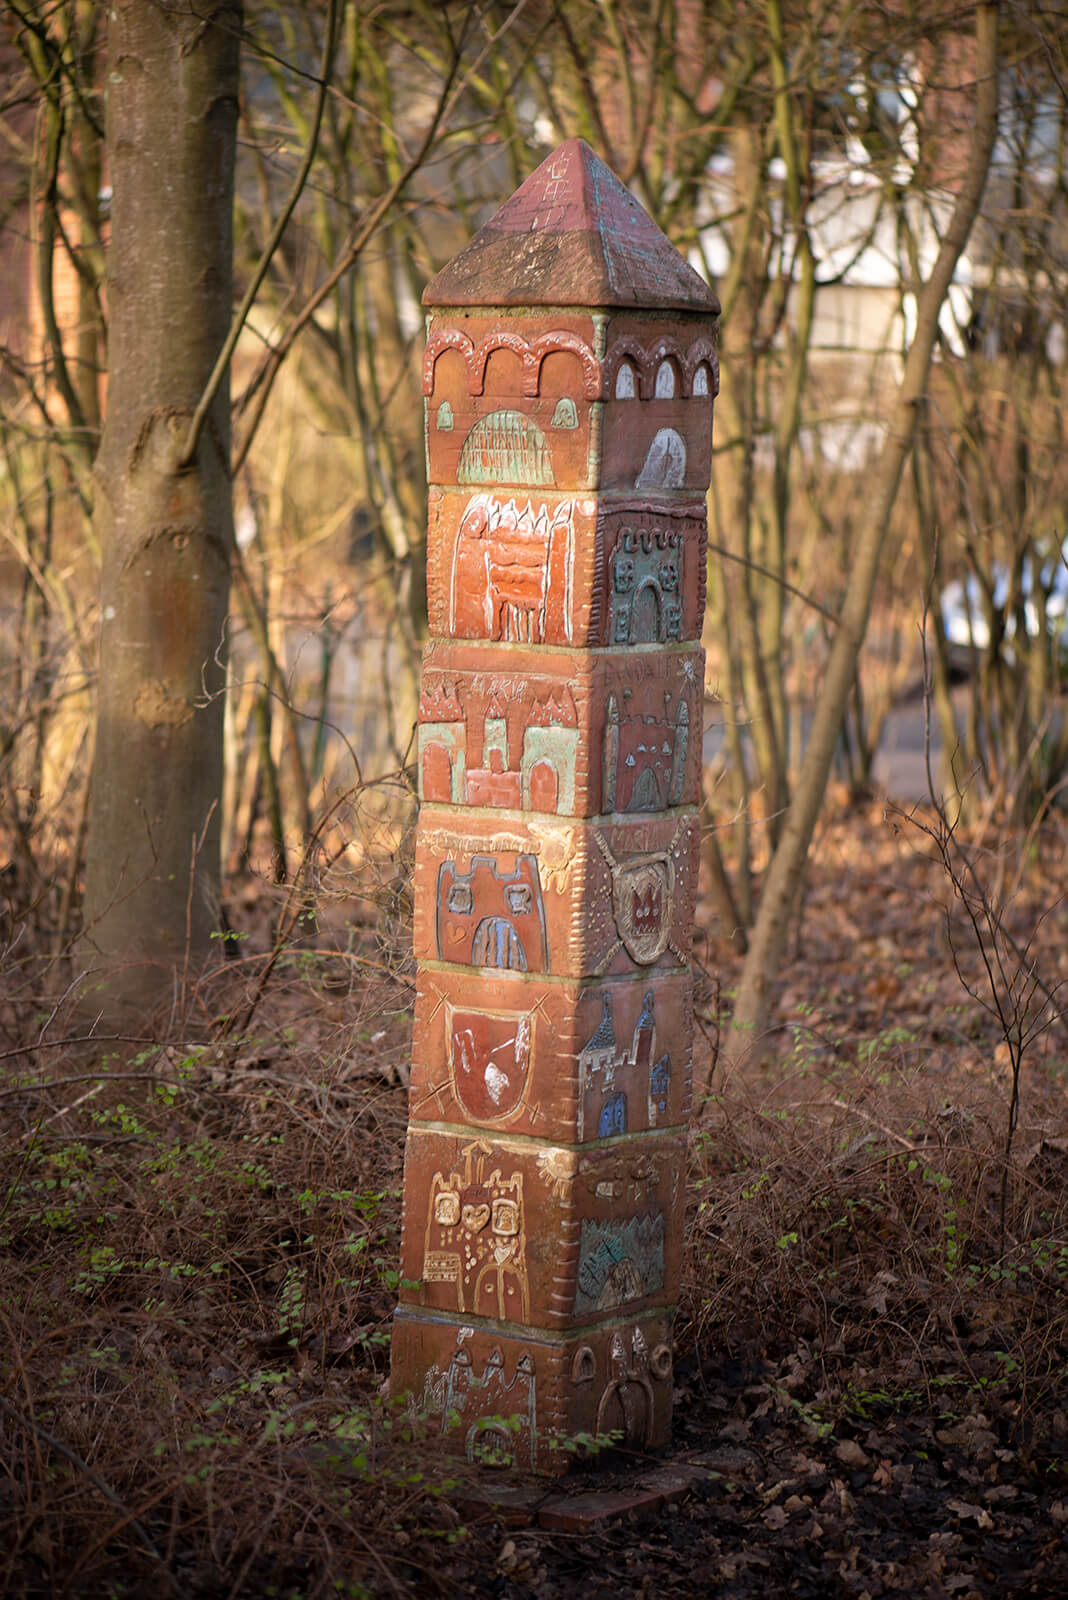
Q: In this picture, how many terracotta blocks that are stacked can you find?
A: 7